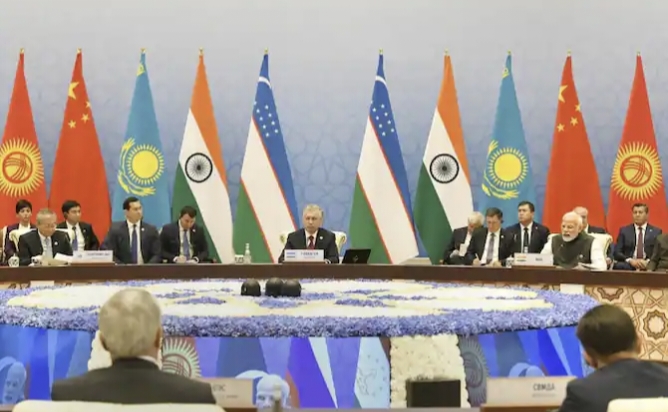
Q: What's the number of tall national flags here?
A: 10